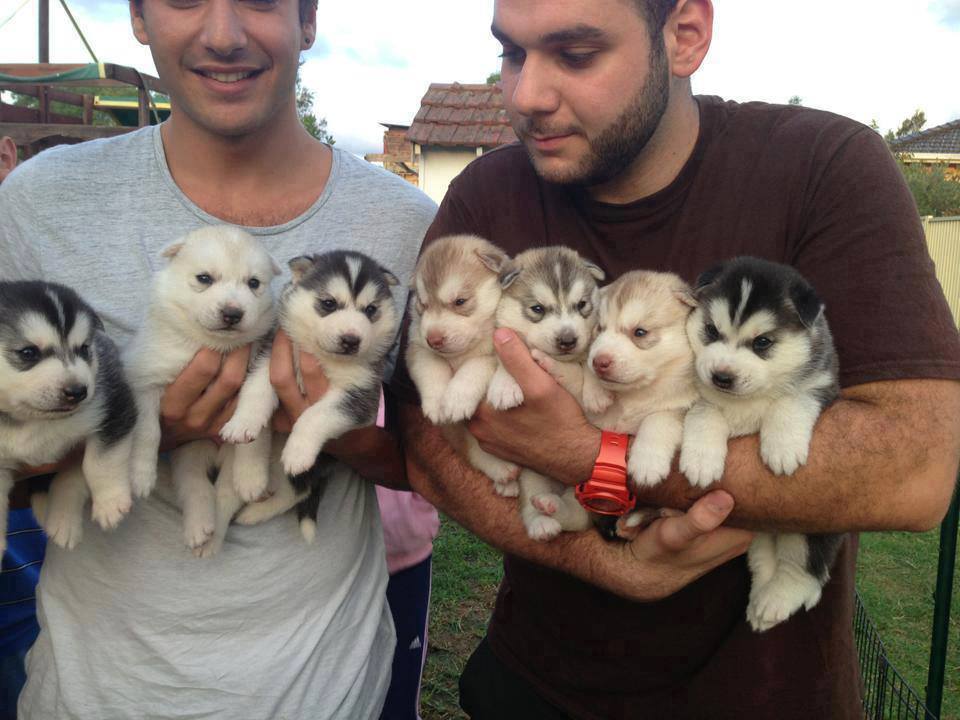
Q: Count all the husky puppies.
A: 7